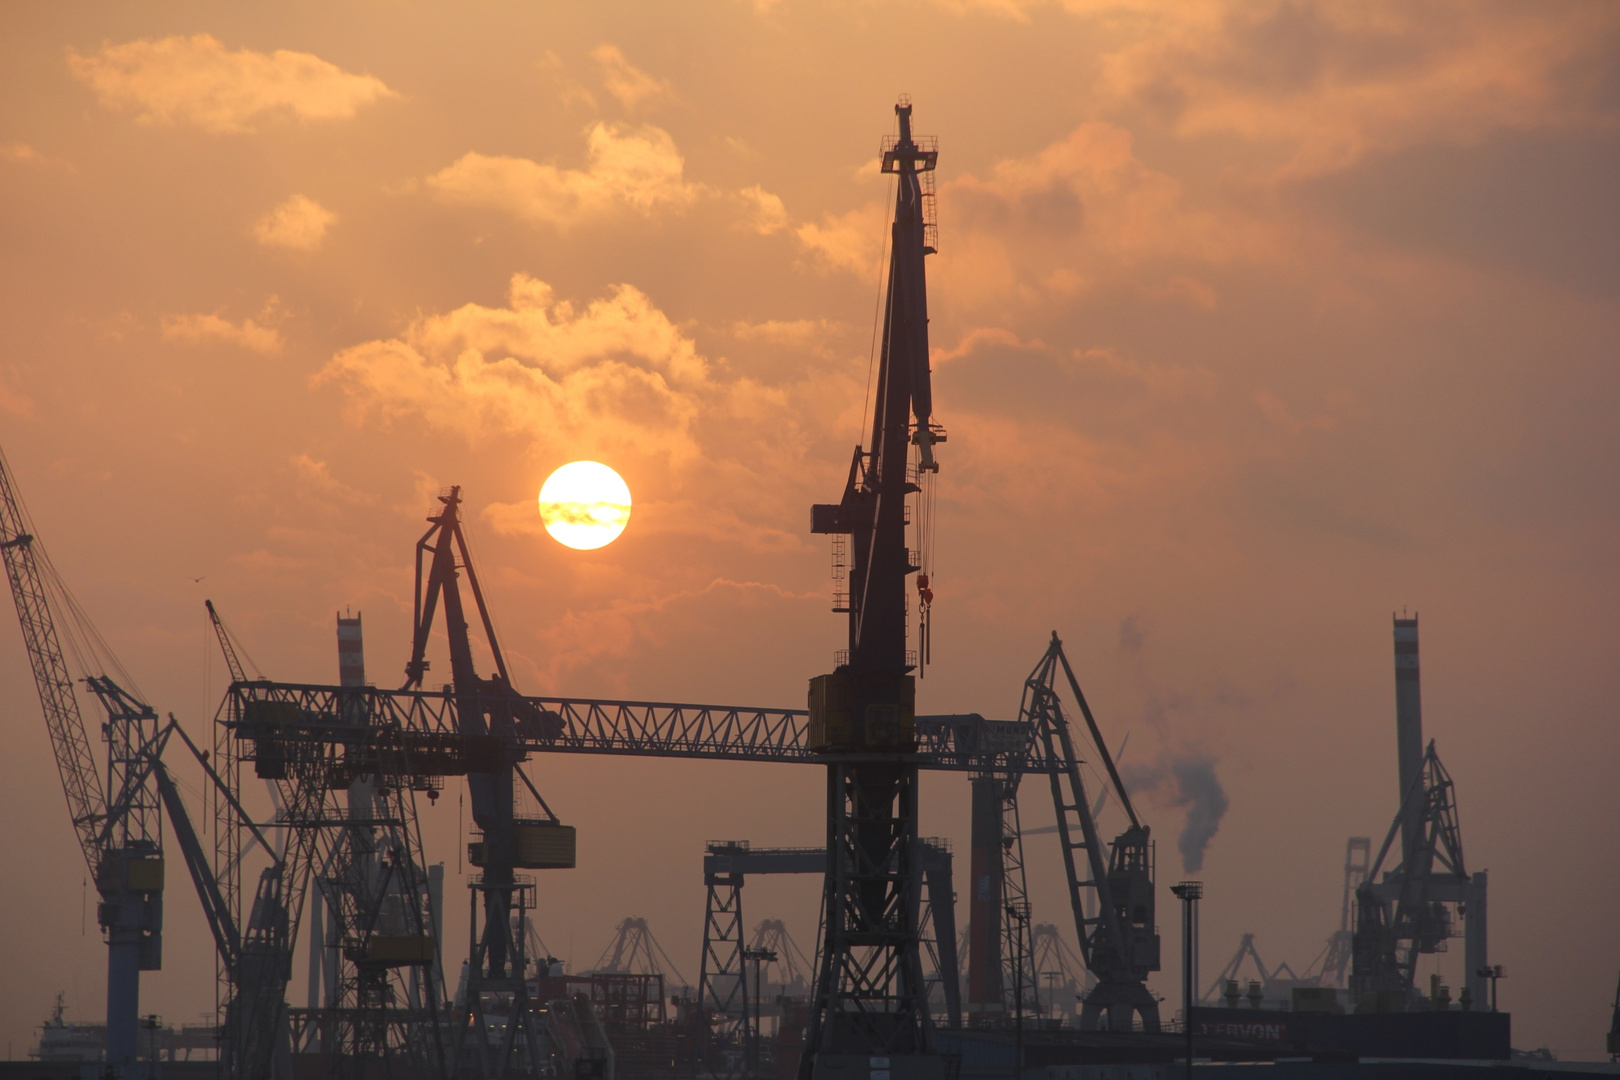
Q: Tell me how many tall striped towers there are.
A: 2